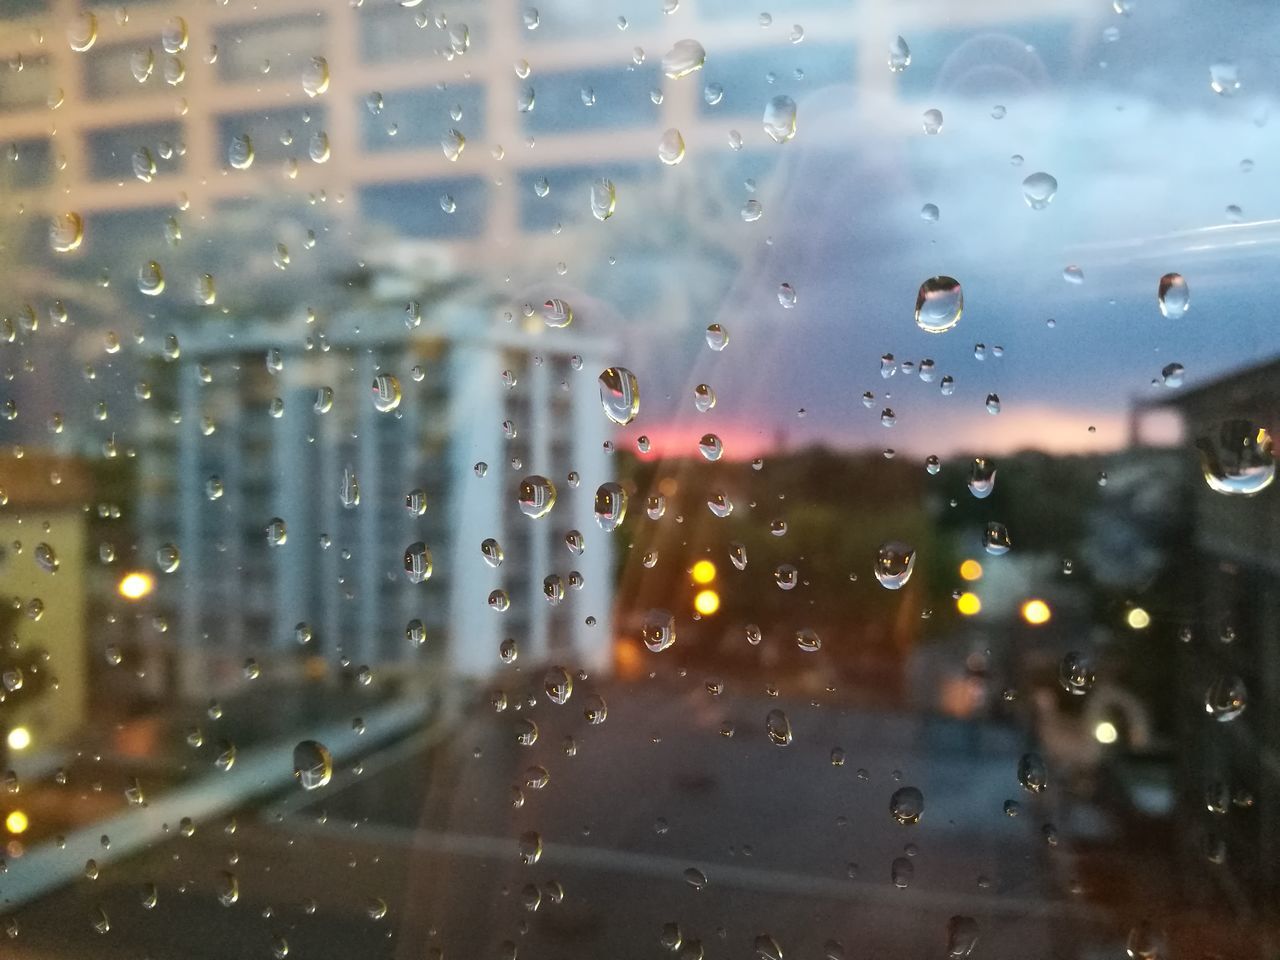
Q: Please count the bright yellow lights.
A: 10